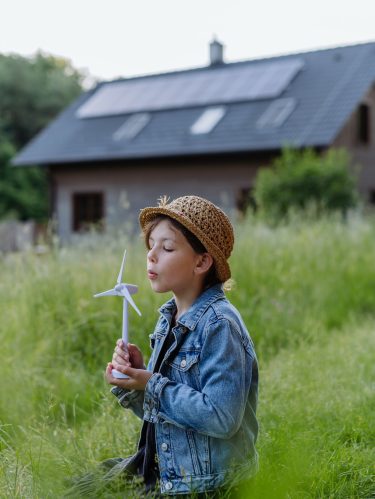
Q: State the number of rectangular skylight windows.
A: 3